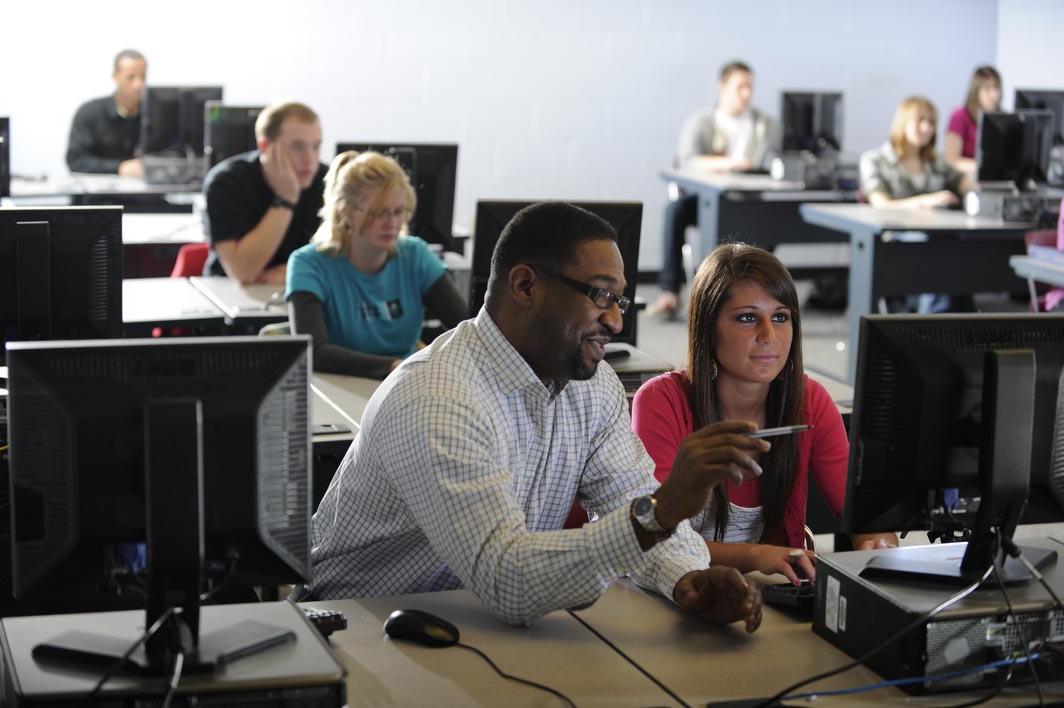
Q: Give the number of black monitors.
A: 11